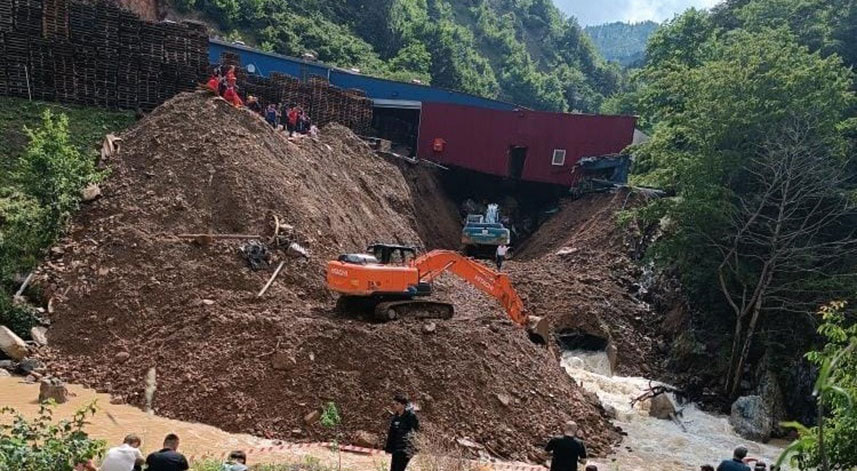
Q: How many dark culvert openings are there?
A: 1